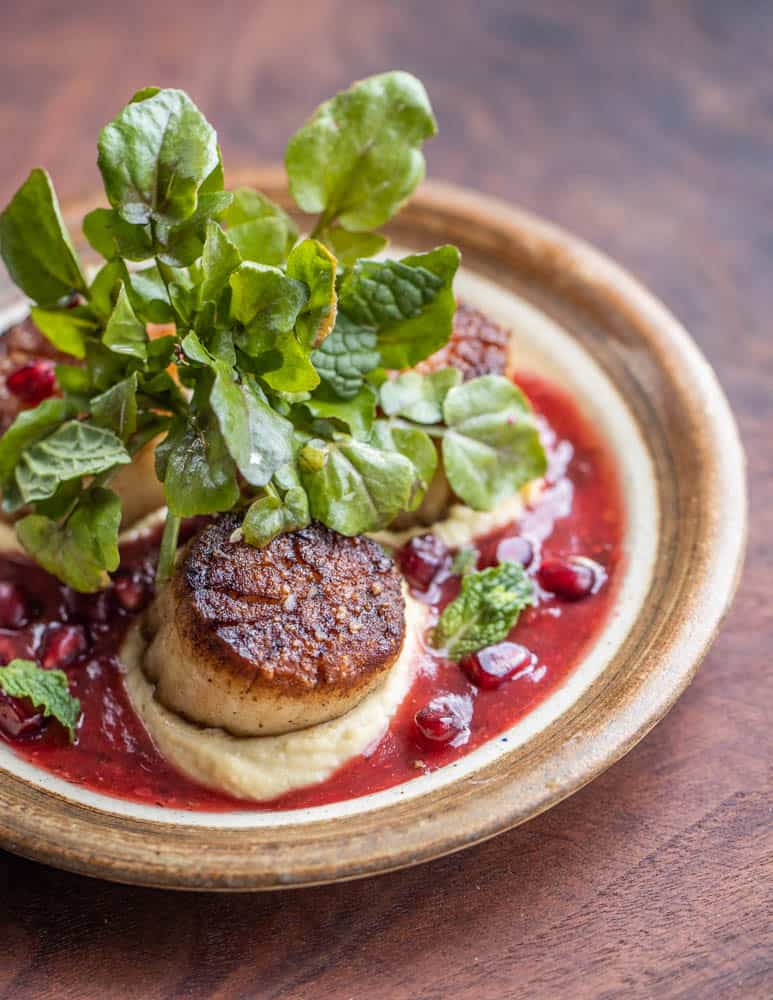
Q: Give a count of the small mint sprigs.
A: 2